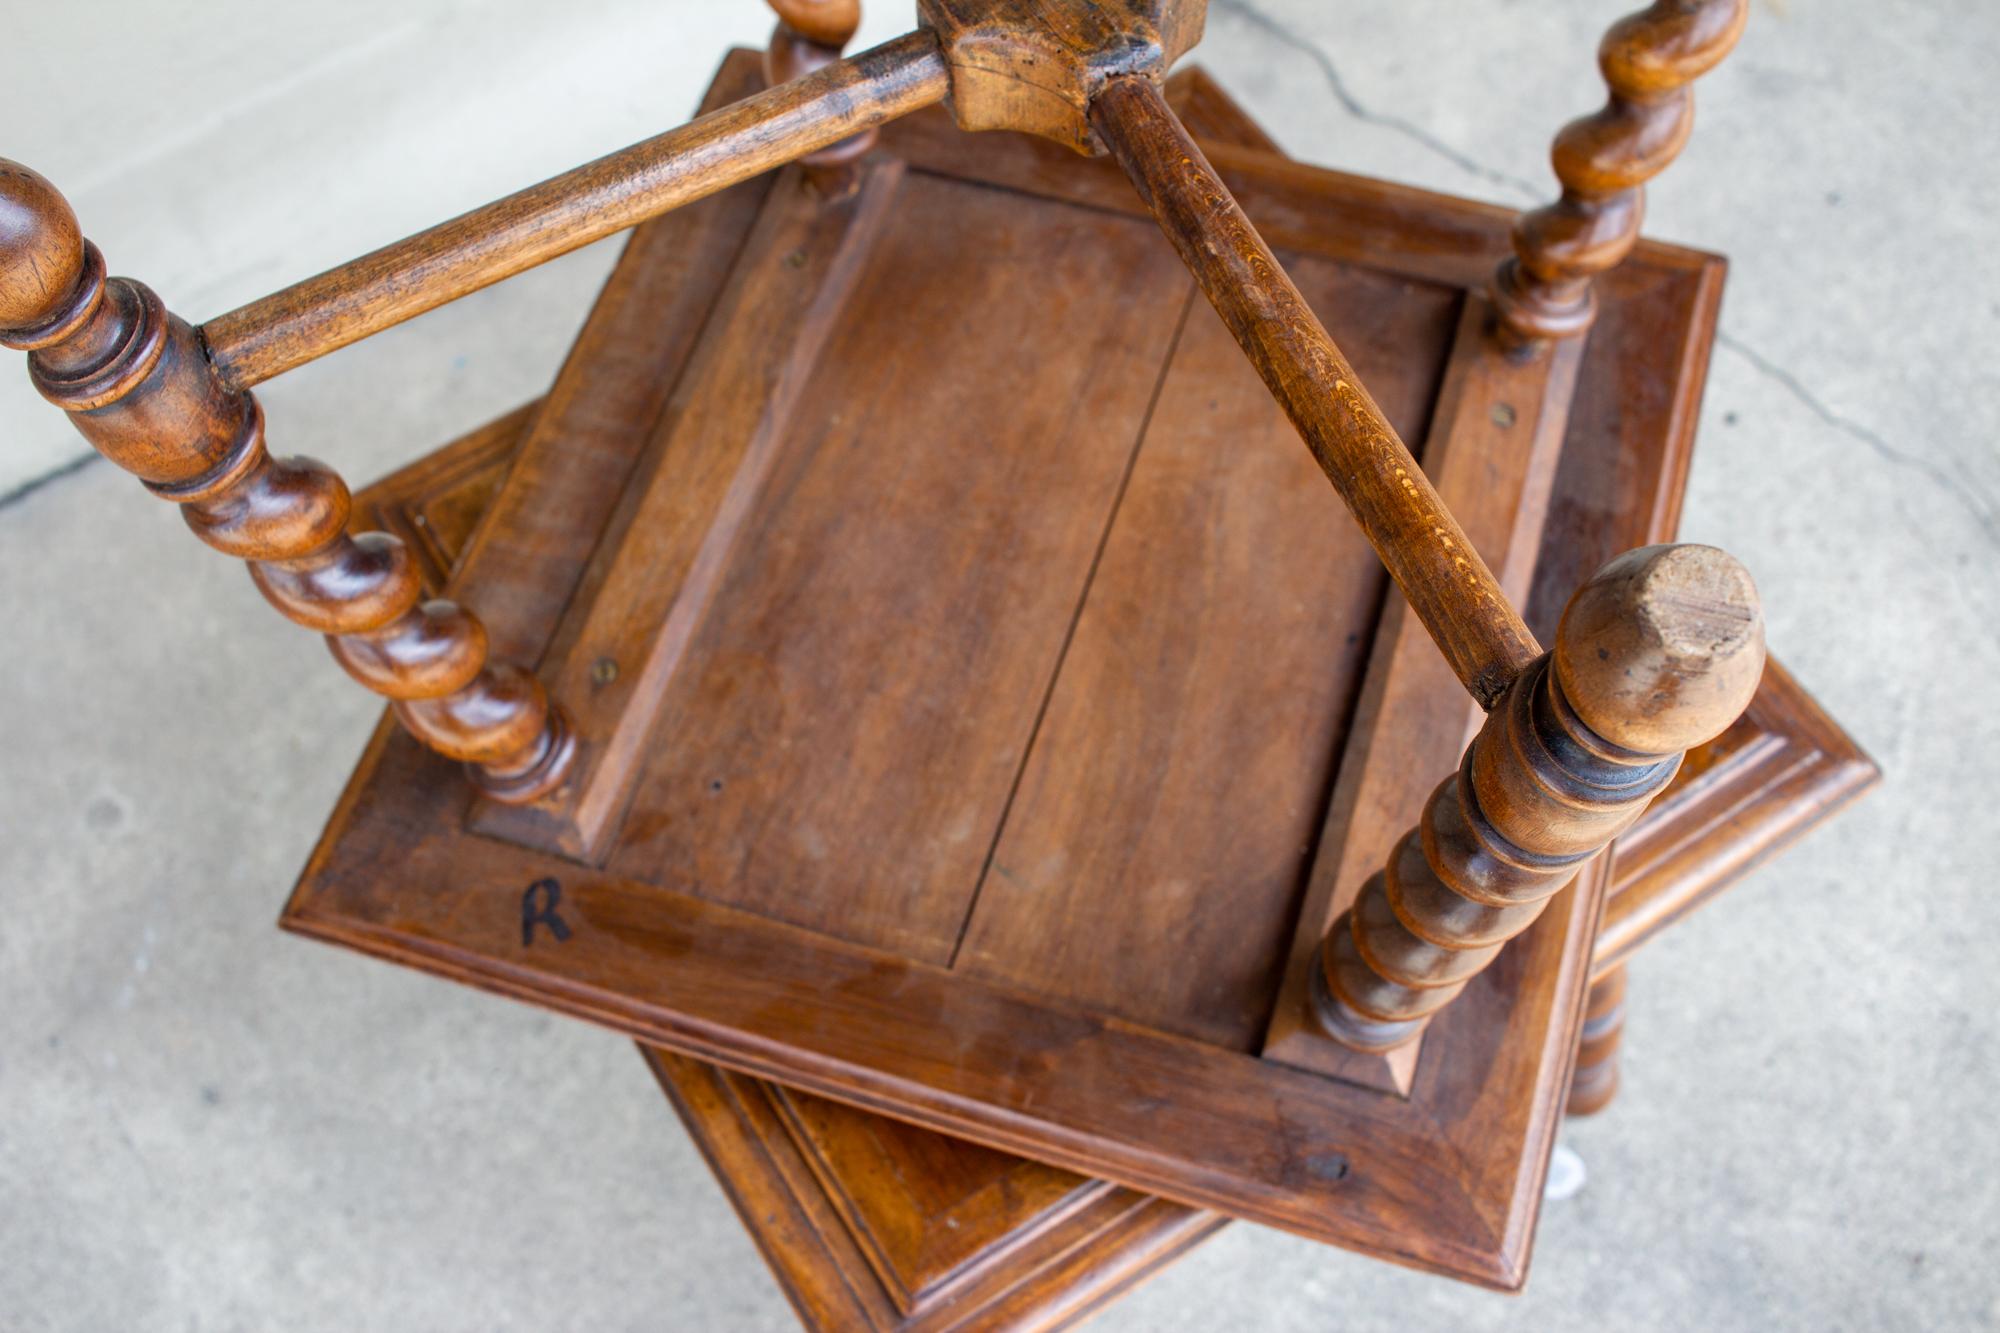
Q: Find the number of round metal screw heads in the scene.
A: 3